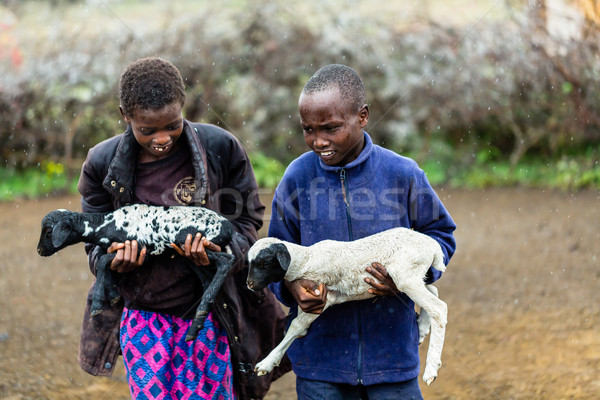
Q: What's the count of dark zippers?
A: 1